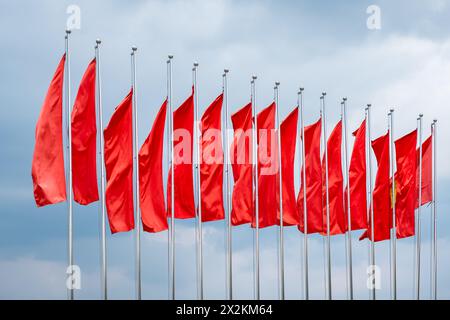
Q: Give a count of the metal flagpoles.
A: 15